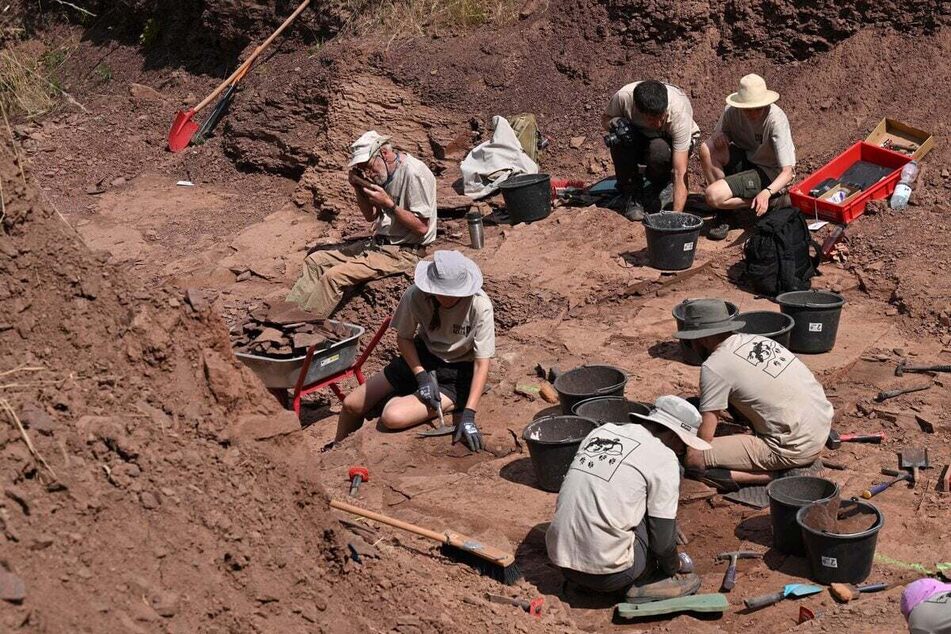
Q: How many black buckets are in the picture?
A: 10